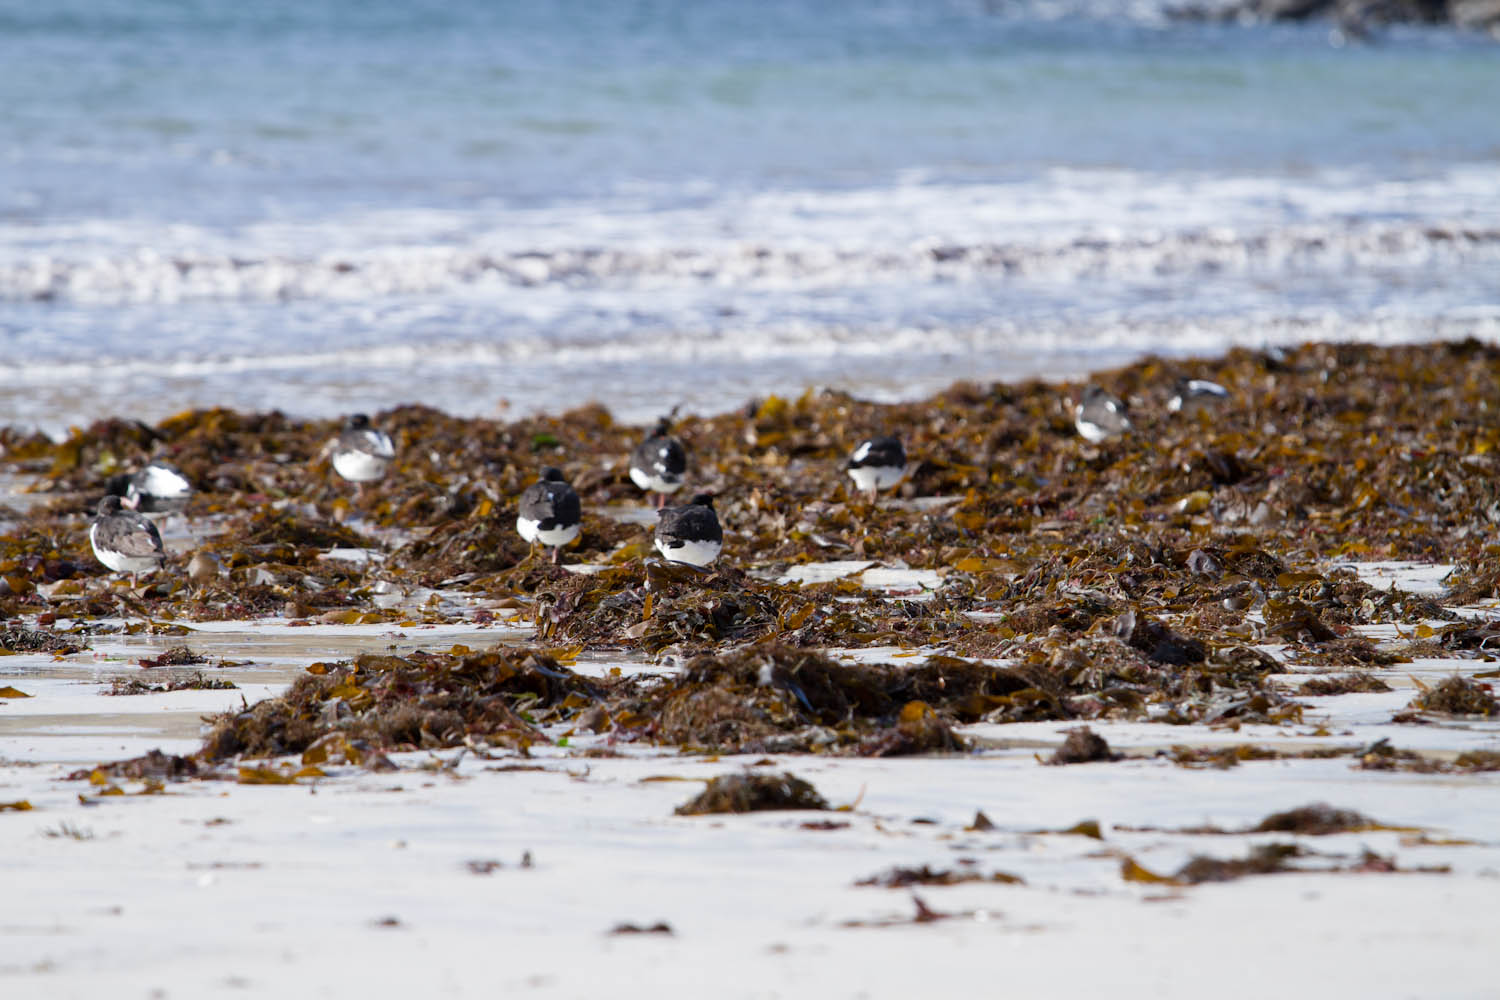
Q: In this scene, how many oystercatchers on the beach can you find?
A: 9